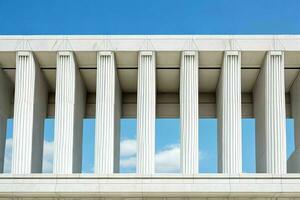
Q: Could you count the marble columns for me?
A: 7